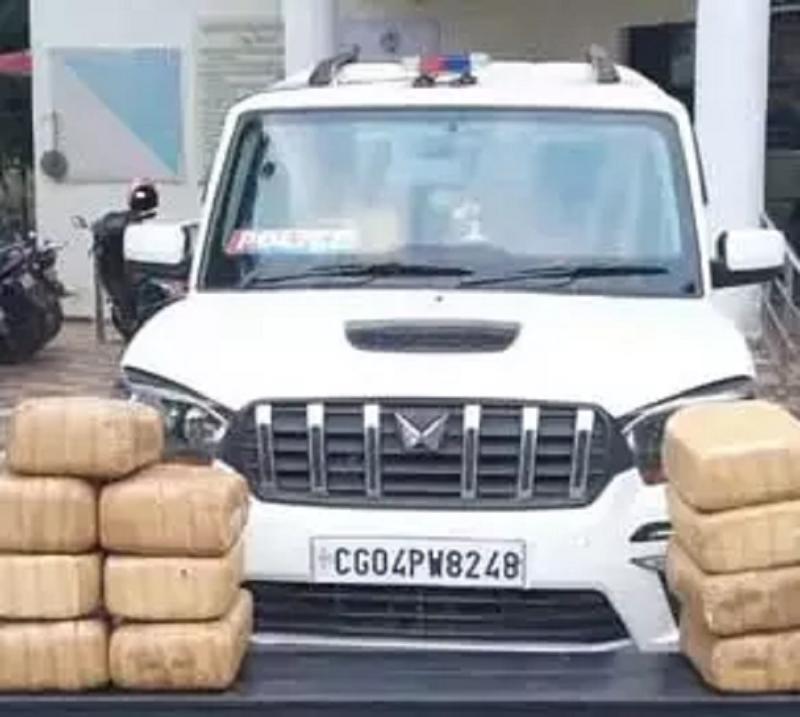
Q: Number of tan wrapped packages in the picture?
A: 11